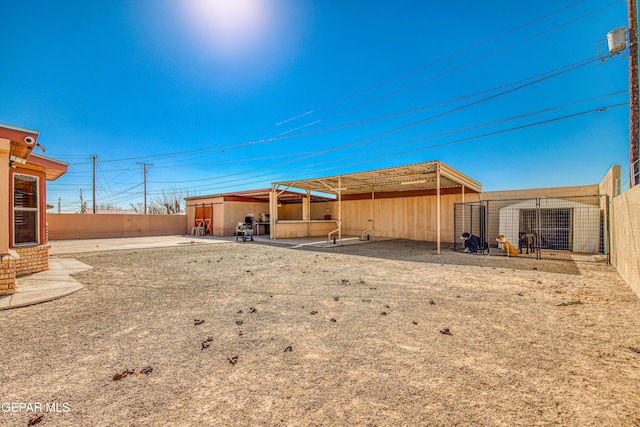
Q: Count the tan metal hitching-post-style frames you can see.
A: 2